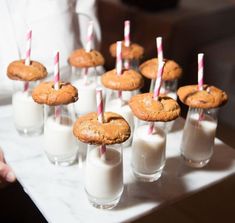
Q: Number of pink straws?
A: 9